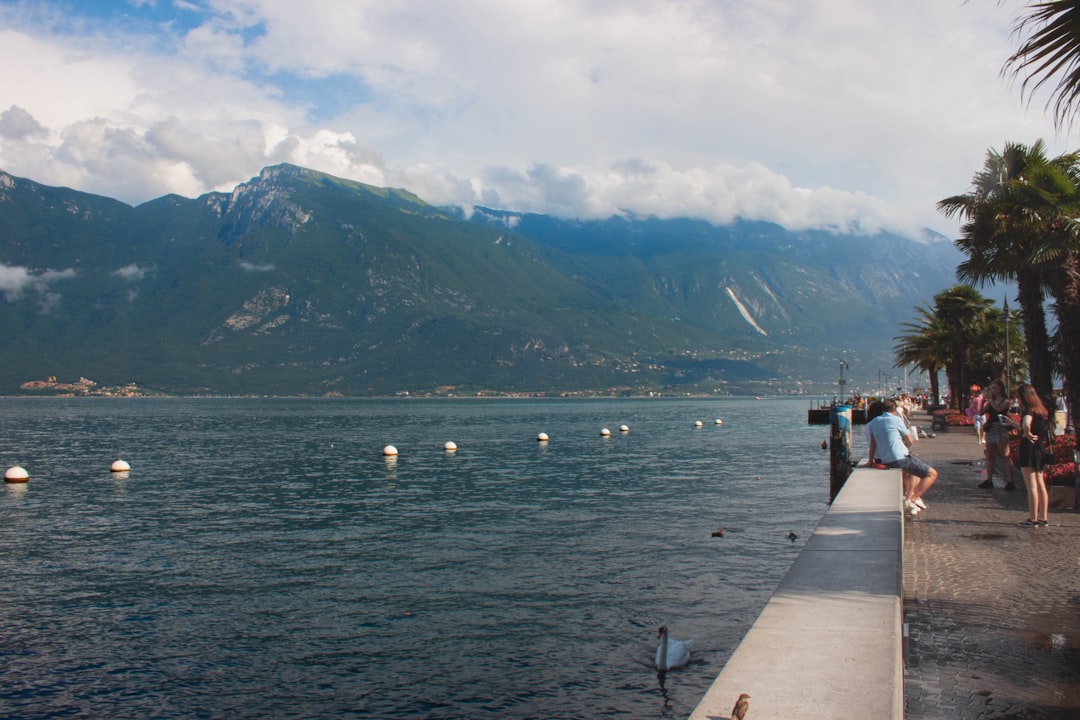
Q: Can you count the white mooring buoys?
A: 9